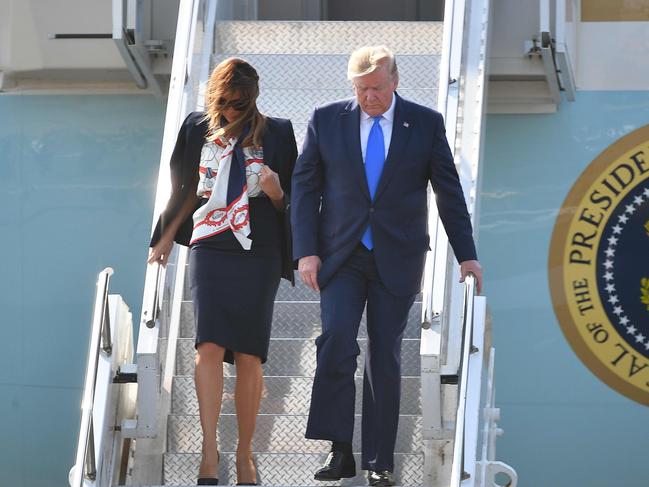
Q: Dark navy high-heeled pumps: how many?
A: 2